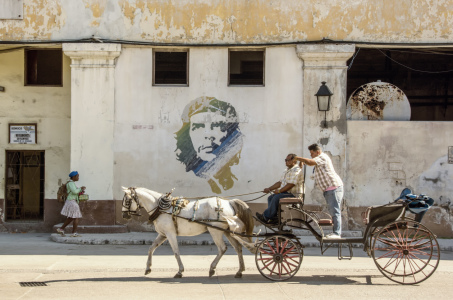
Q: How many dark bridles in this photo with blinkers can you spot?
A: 1